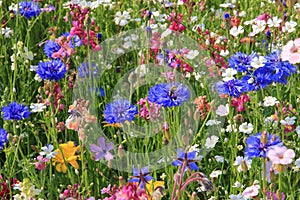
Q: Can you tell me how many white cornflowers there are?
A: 0